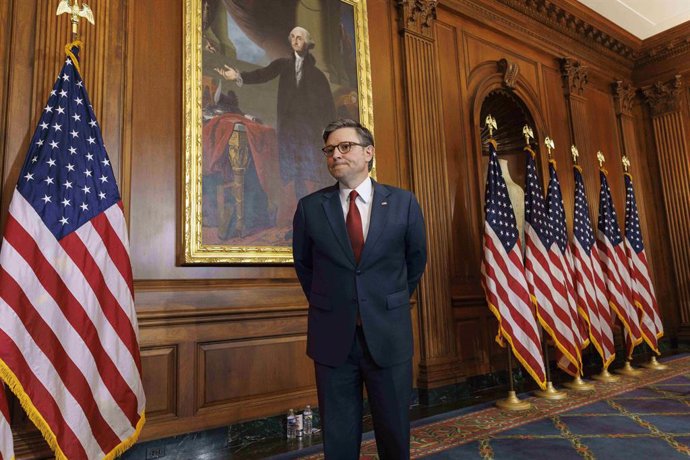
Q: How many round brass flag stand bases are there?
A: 6